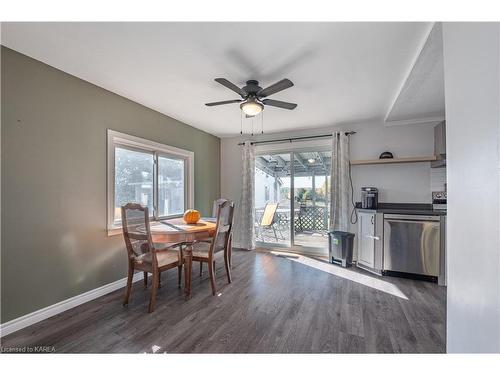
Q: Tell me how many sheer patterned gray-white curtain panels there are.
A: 2